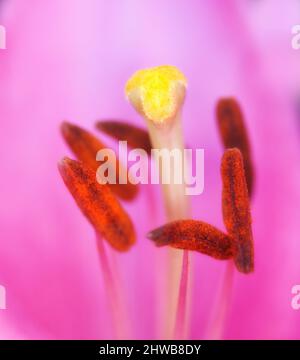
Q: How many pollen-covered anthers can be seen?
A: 6